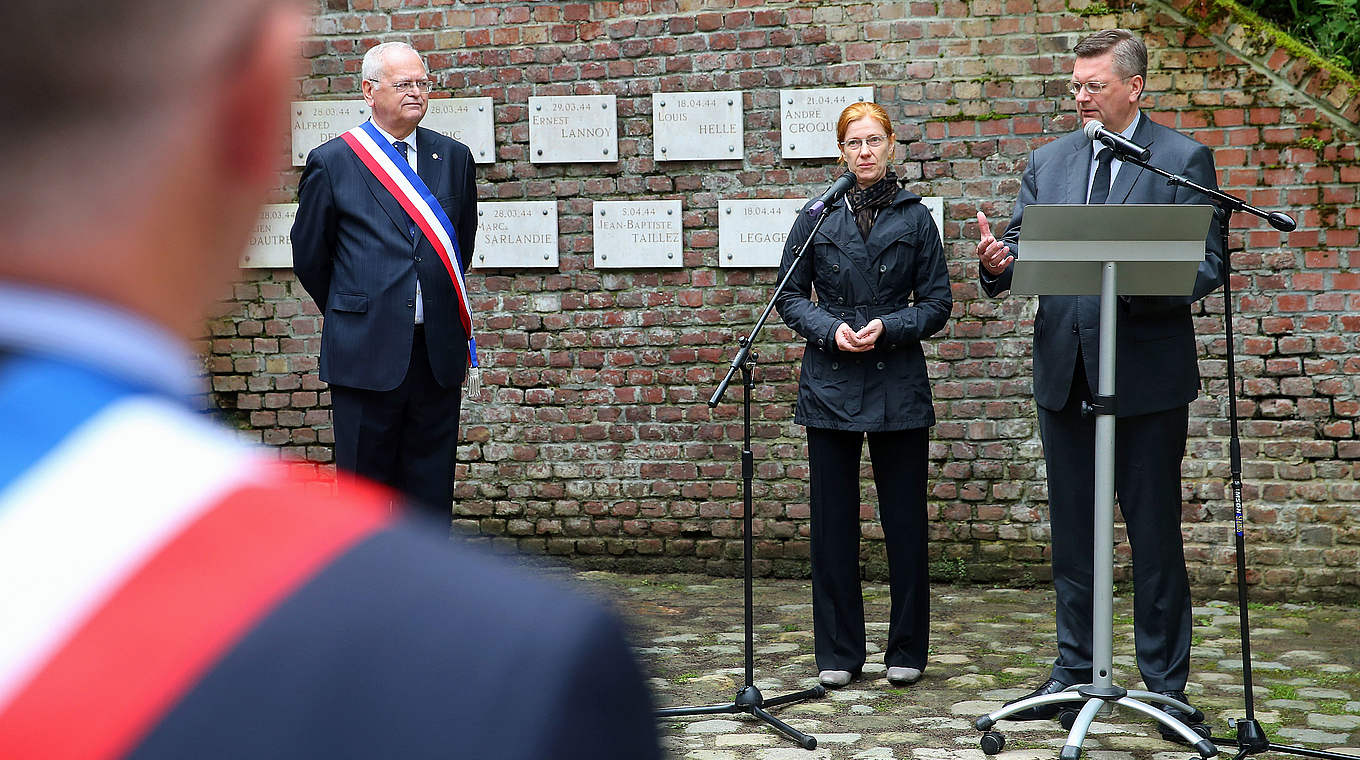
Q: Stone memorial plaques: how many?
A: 10